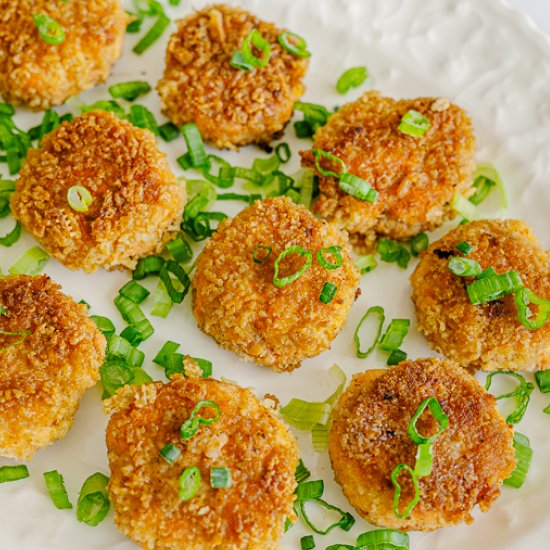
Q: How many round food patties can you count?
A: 9